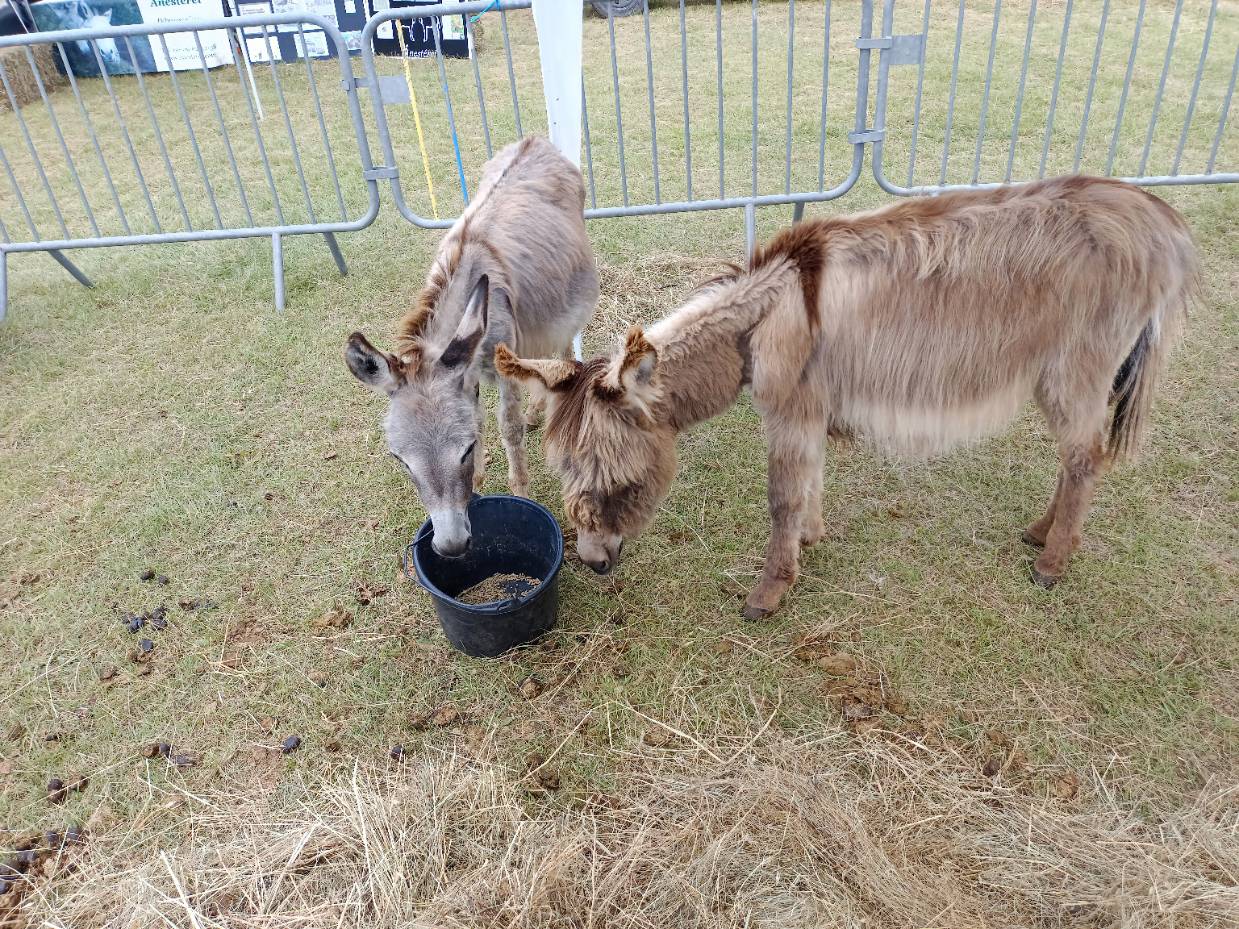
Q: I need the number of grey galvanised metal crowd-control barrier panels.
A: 3